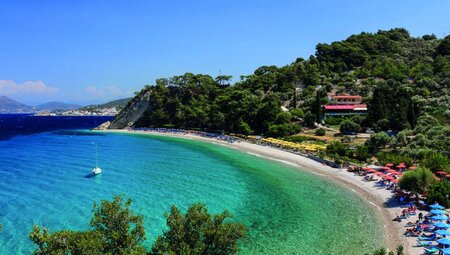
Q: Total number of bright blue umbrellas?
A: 7